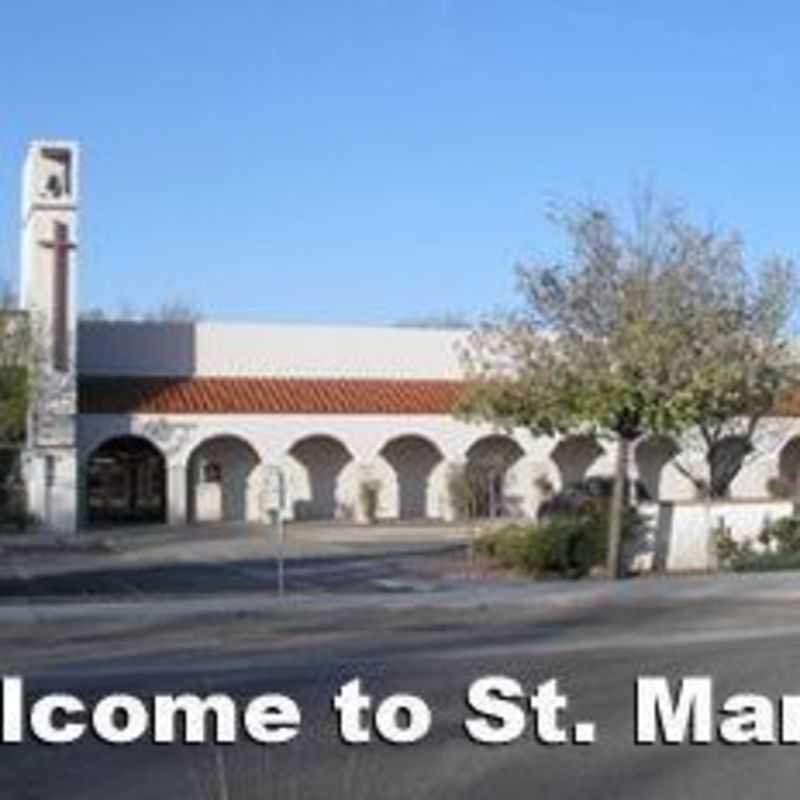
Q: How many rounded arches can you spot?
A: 9